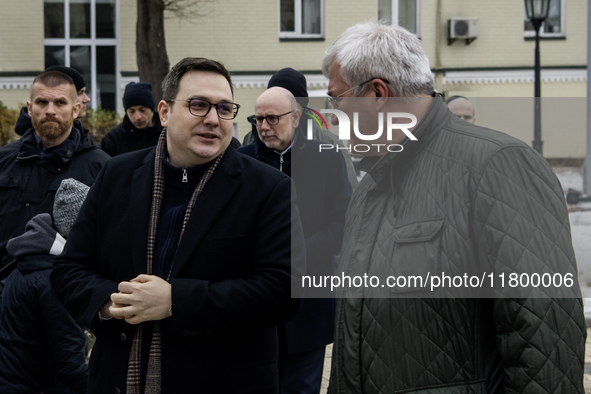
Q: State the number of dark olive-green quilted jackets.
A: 1